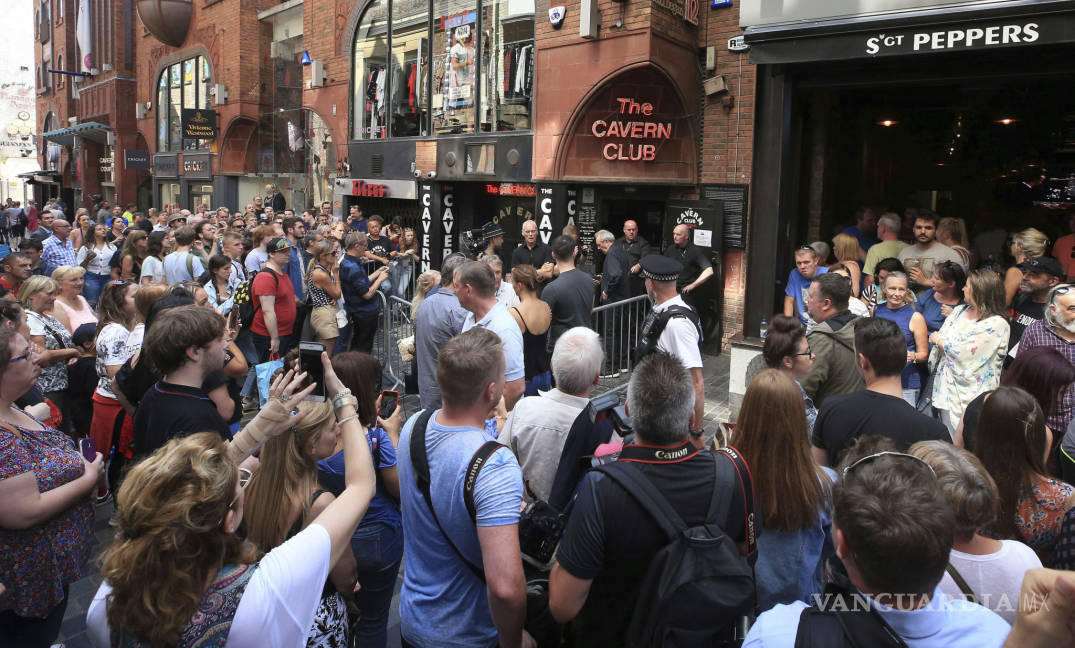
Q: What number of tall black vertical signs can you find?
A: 4